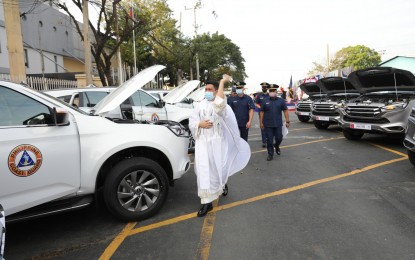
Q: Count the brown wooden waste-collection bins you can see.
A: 0